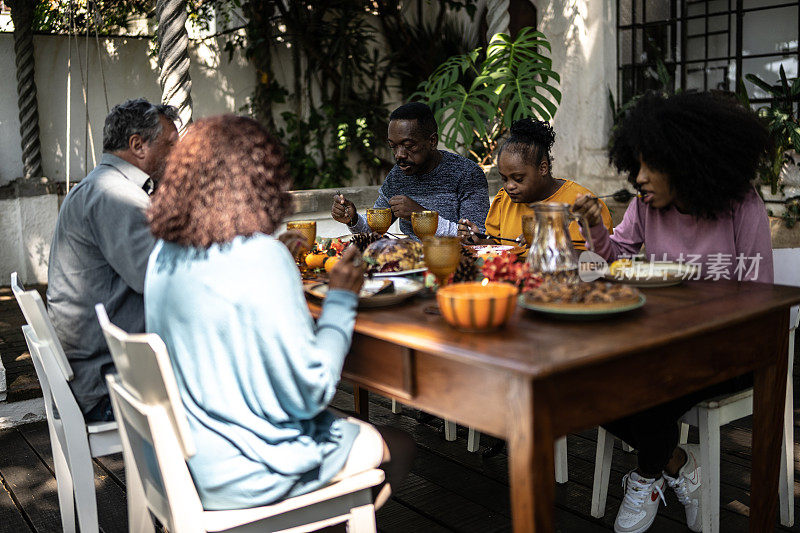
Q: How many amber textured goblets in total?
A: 5